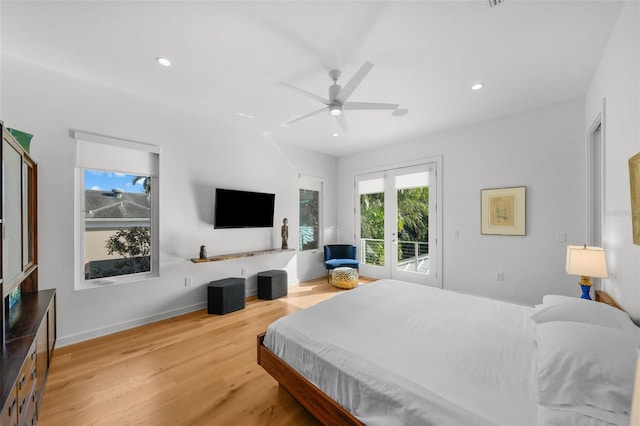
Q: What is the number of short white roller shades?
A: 4